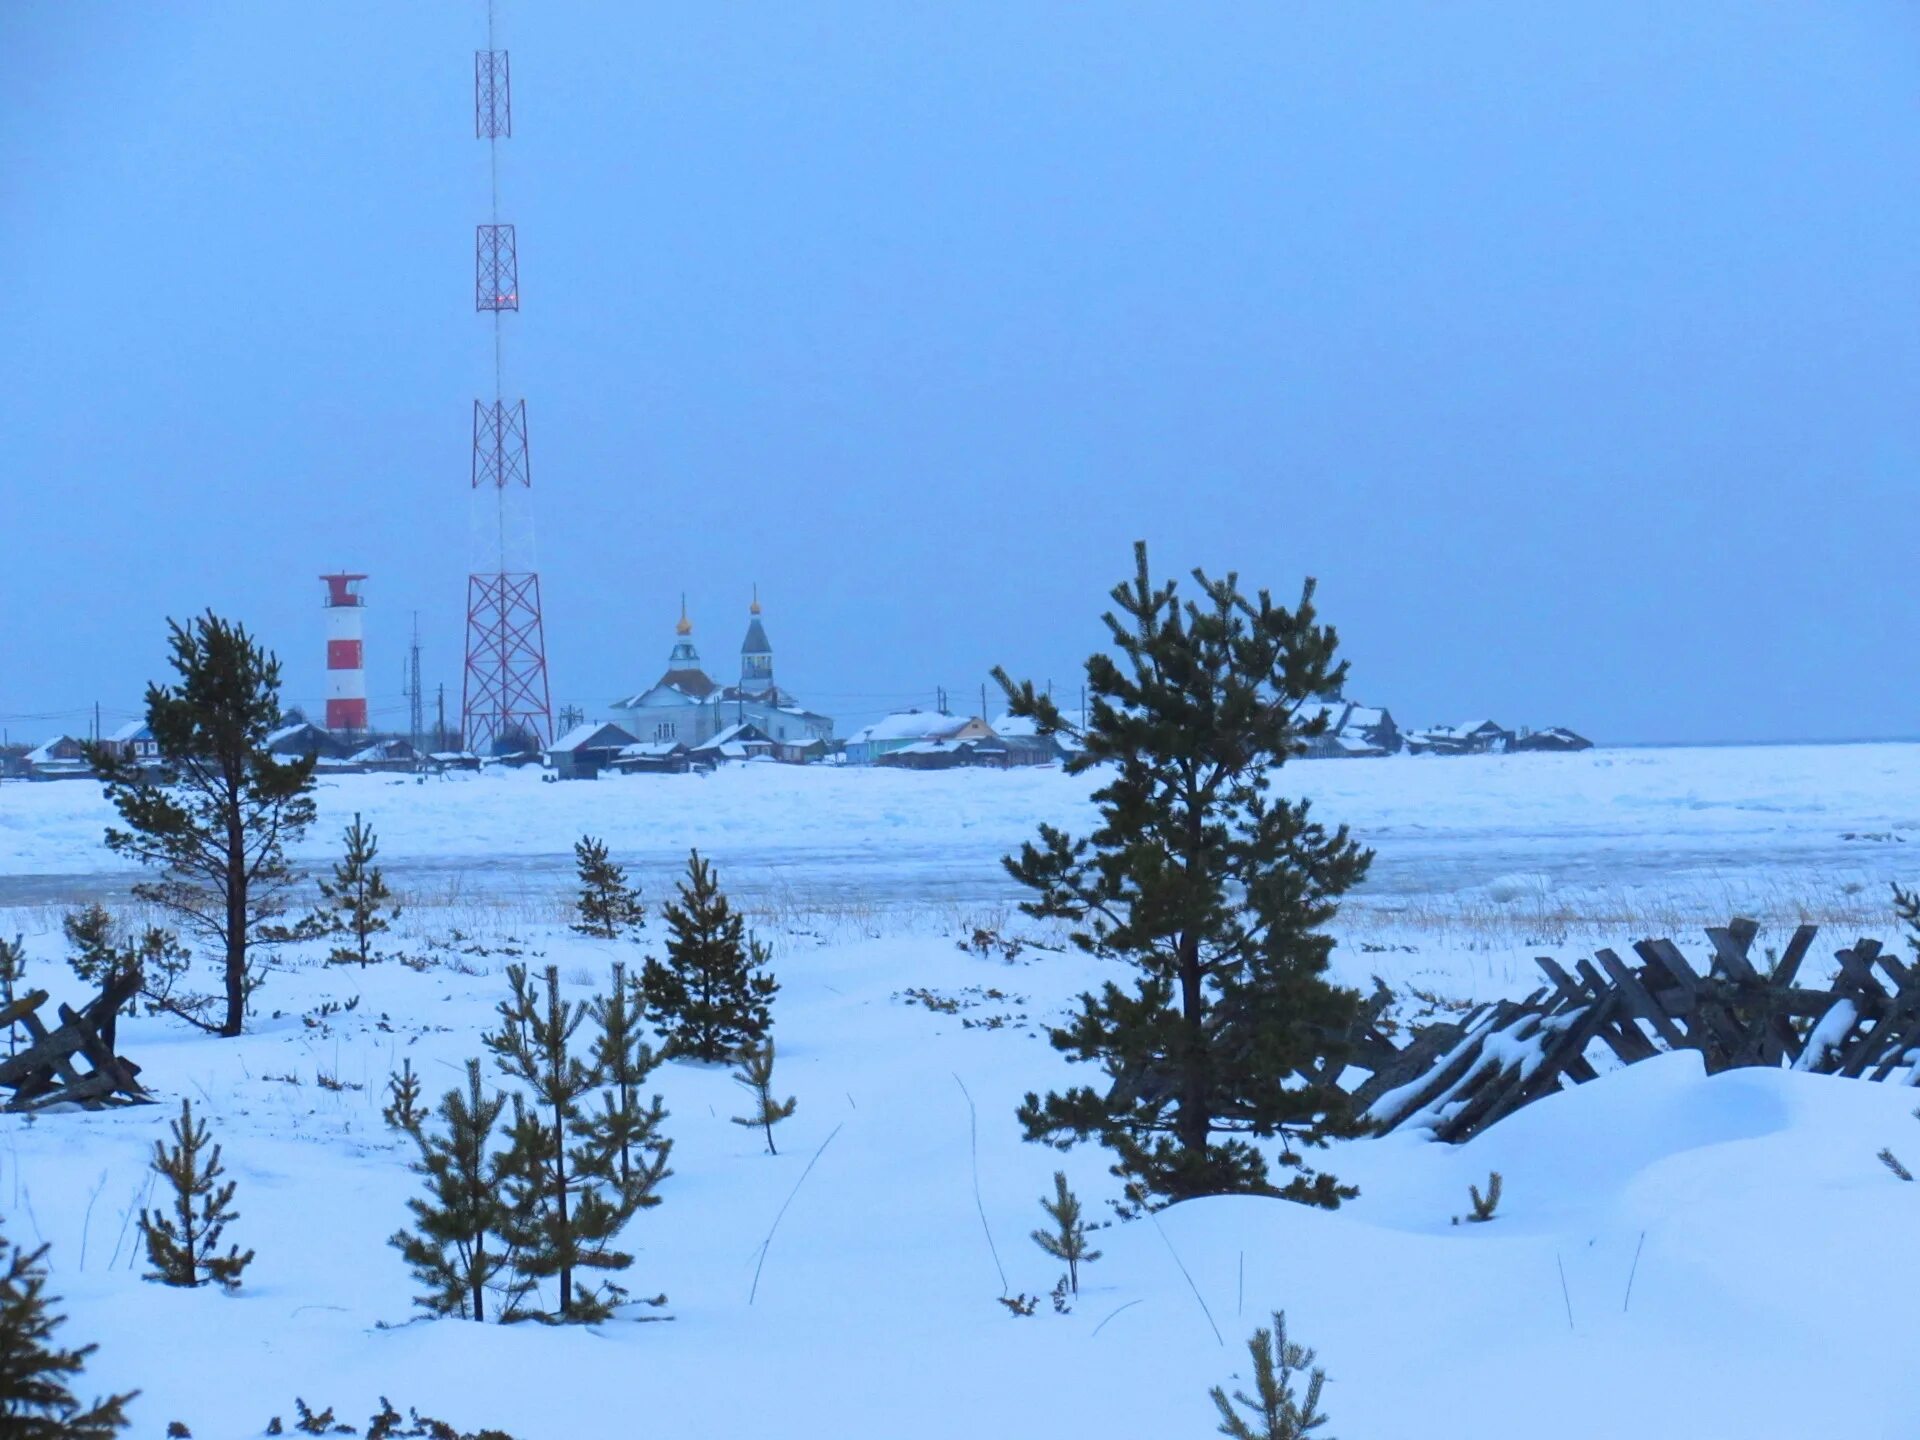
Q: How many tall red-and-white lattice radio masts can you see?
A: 1